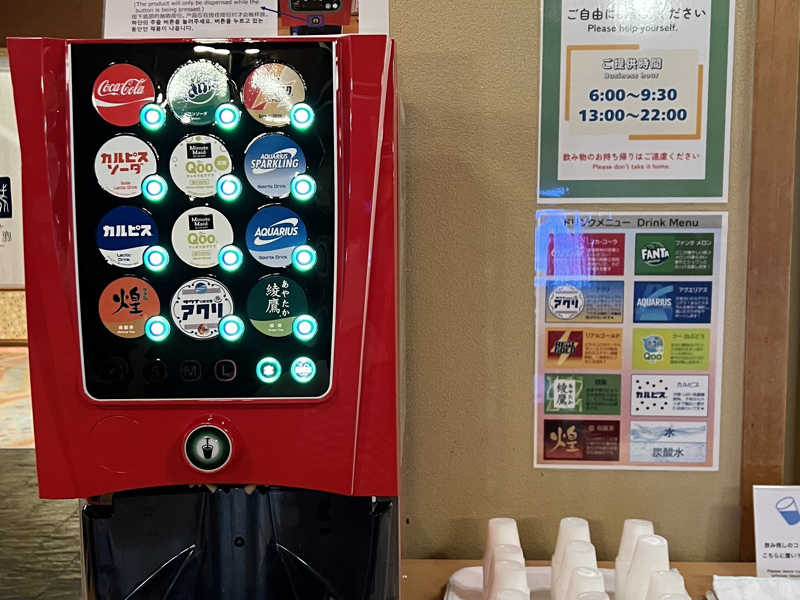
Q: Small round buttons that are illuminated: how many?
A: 14